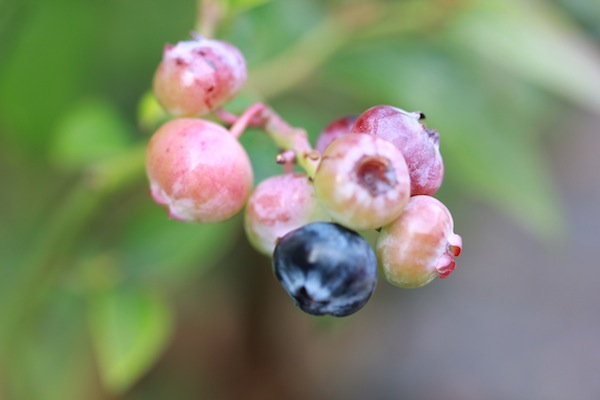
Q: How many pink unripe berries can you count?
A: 7